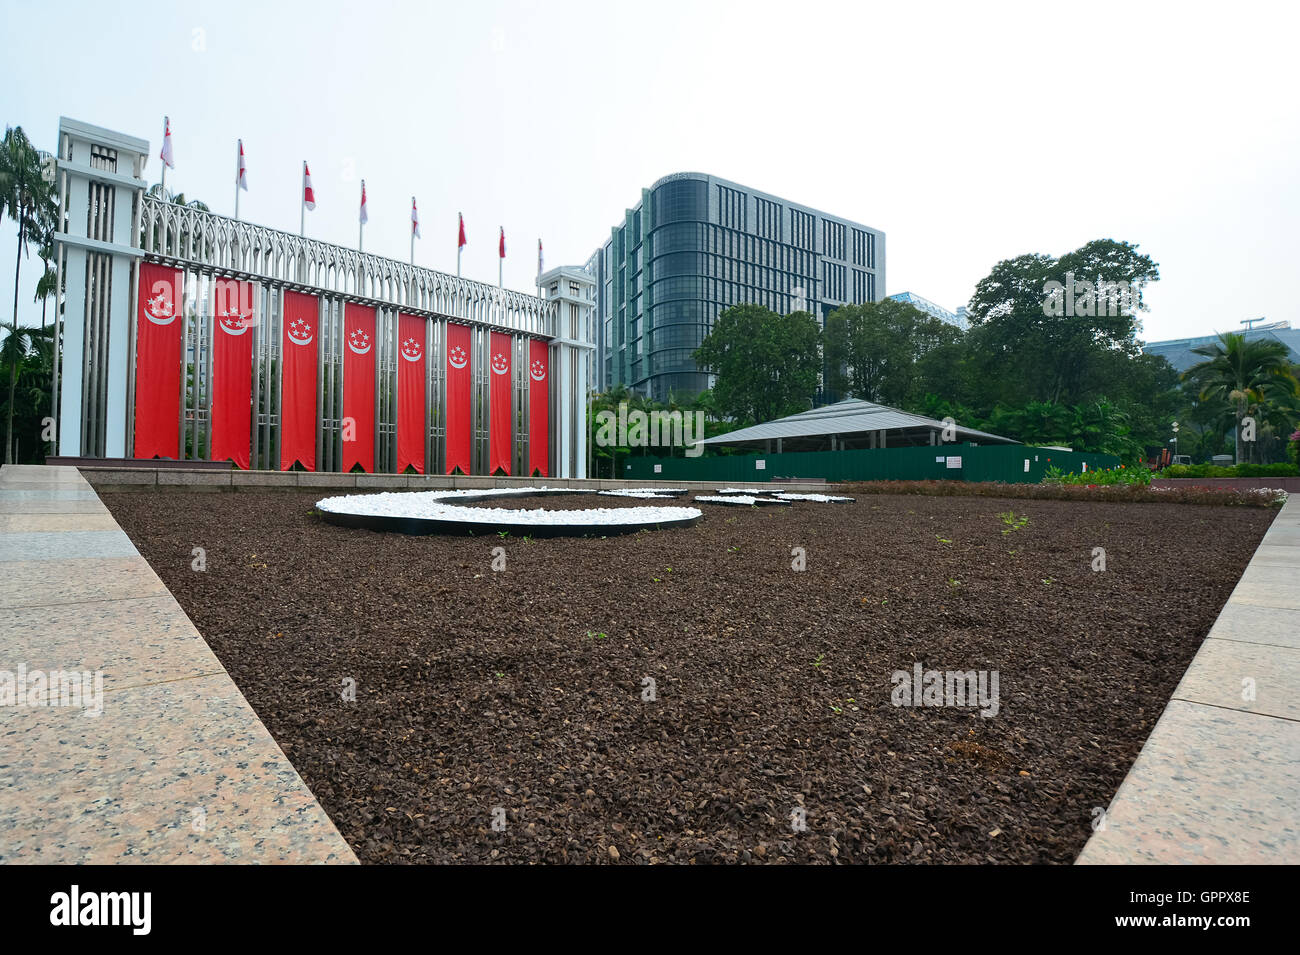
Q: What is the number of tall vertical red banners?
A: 8